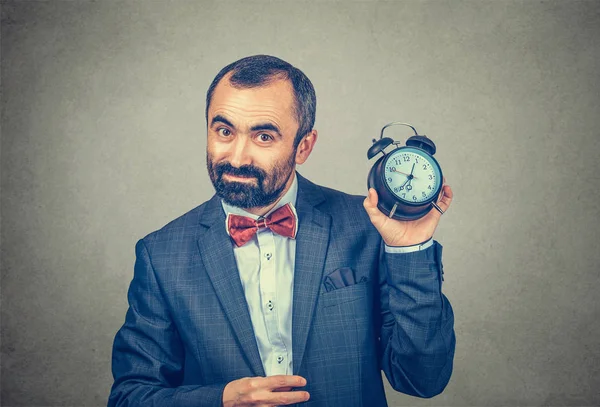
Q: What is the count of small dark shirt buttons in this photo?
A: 3